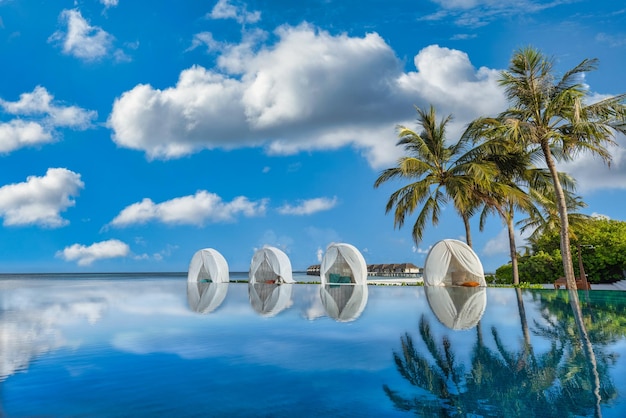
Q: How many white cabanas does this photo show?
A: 4